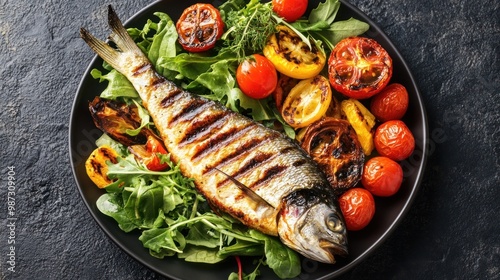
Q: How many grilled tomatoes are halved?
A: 5